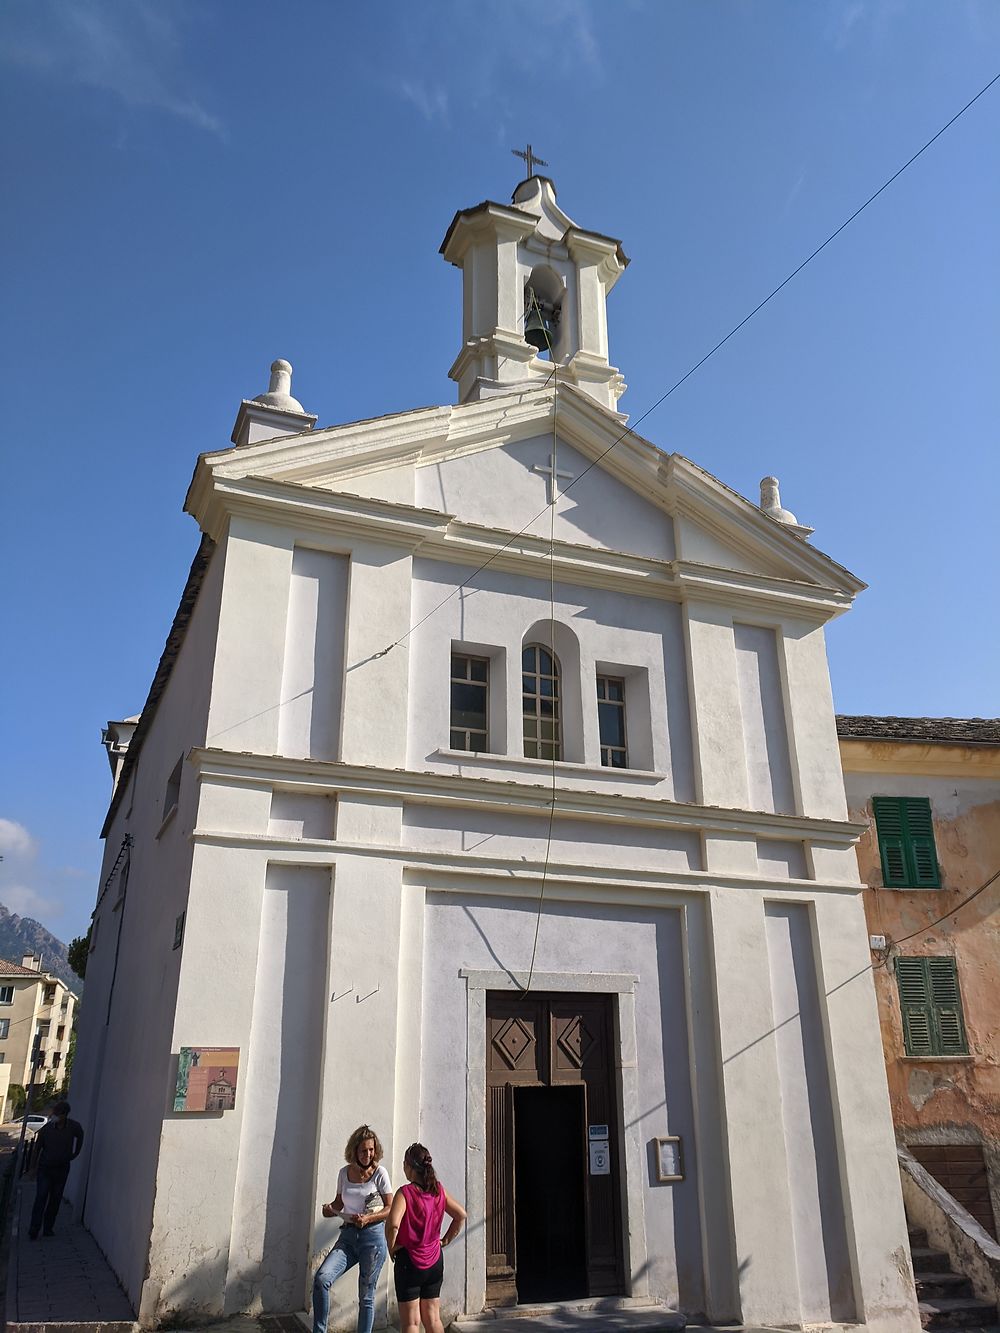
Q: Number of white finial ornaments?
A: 2